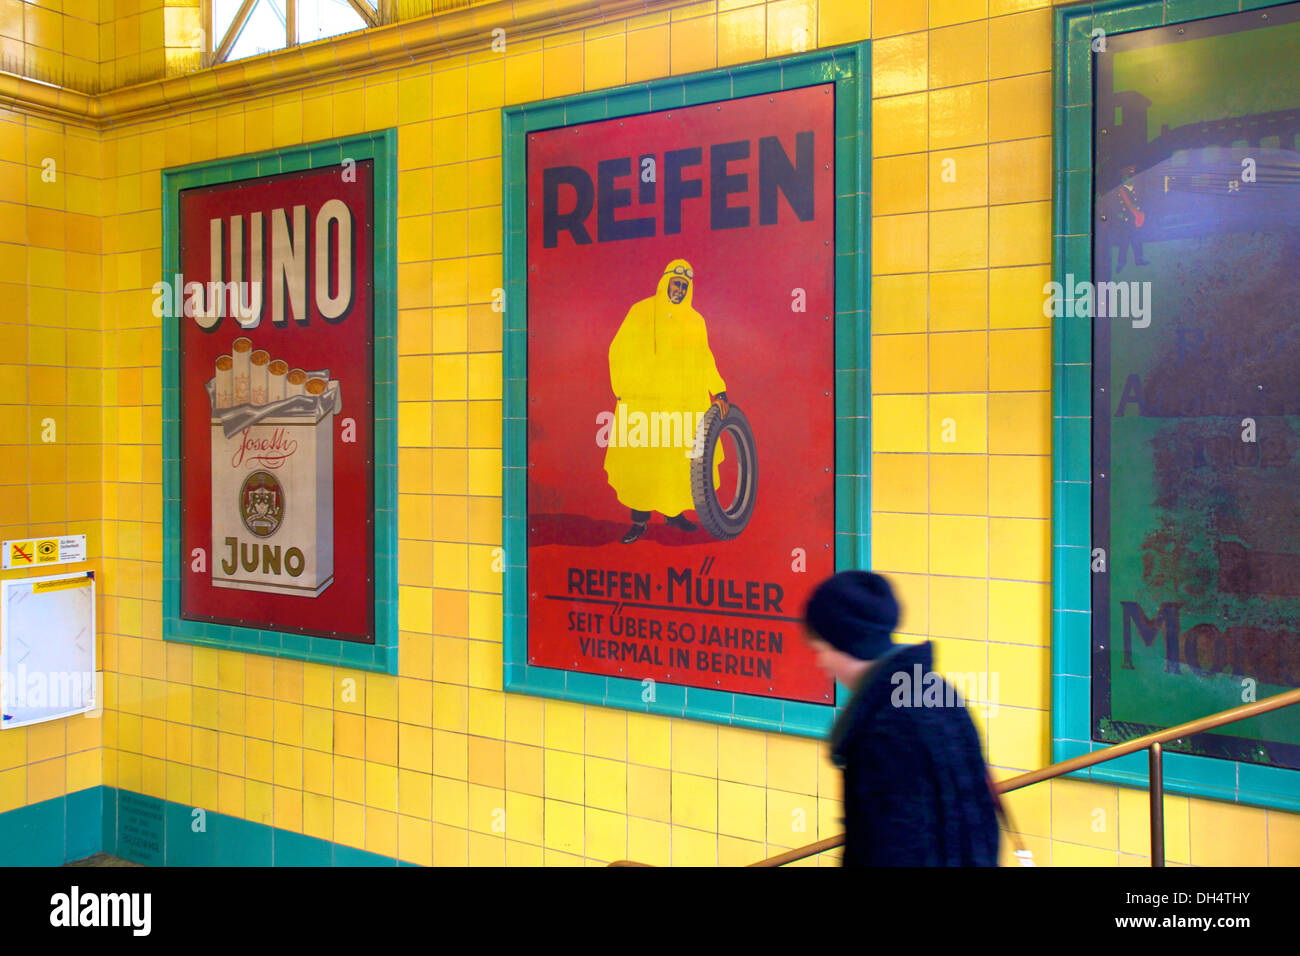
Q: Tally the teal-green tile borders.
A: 3